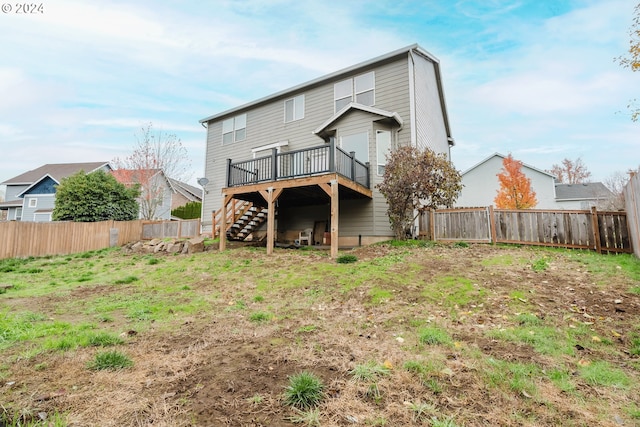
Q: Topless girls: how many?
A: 0